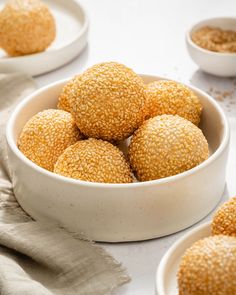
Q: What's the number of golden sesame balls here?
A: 9